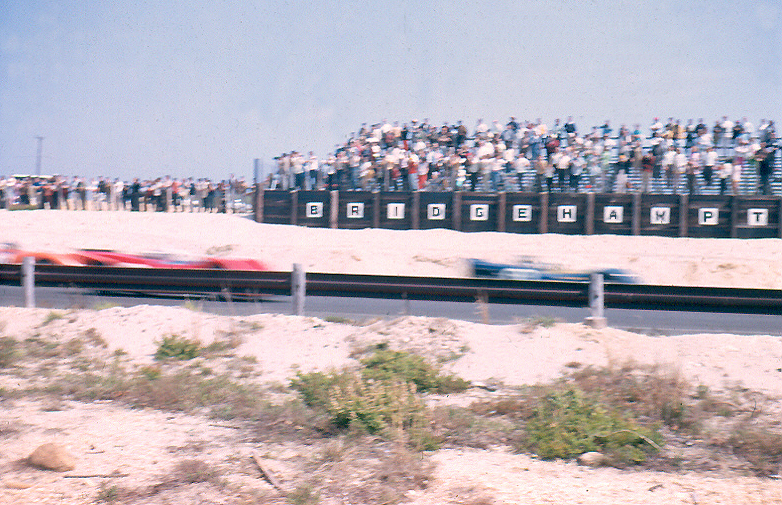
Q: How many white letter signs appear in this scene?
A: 11